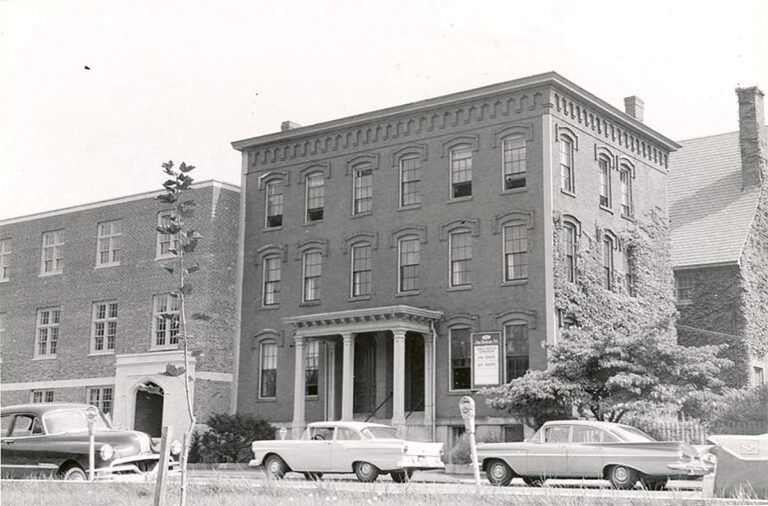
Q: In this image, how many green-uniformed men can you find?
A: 0